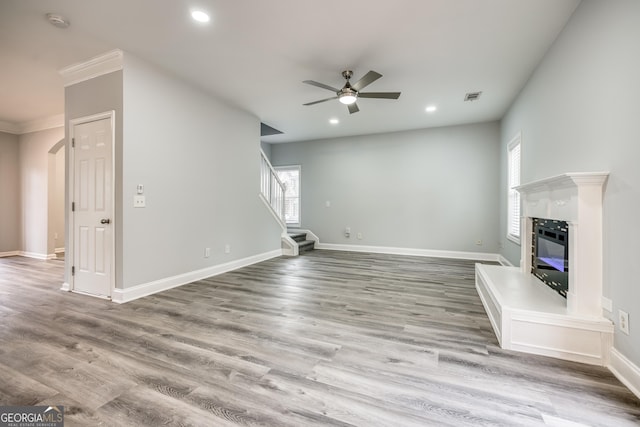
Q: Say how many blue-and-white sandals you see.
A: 0